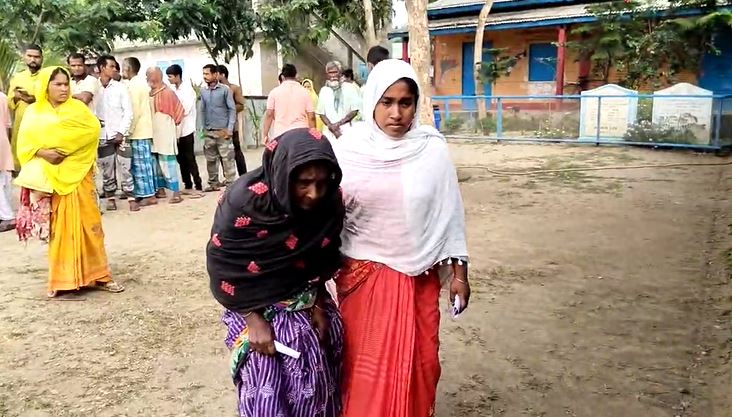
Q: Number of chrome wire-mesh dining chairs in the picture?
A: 0